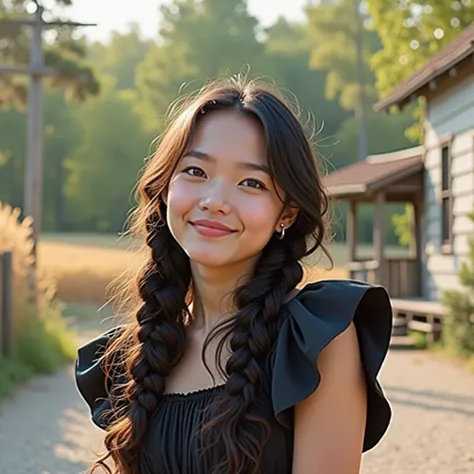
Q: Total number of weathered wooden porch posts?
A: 2